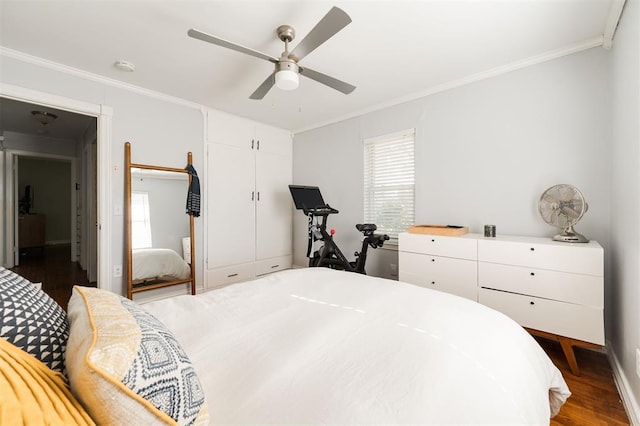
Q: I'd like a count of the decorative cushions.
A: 3